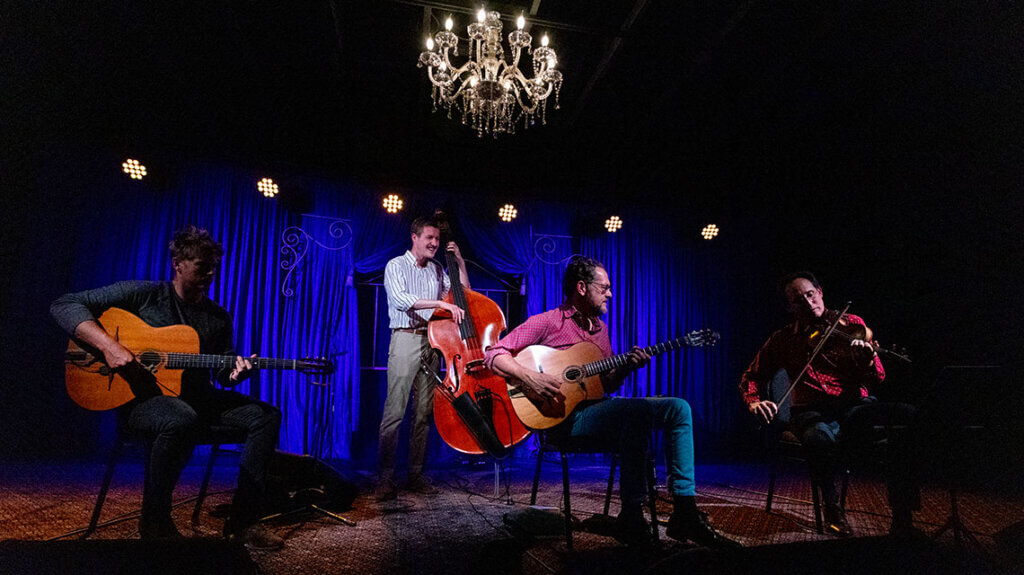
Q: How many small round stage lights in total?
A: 6